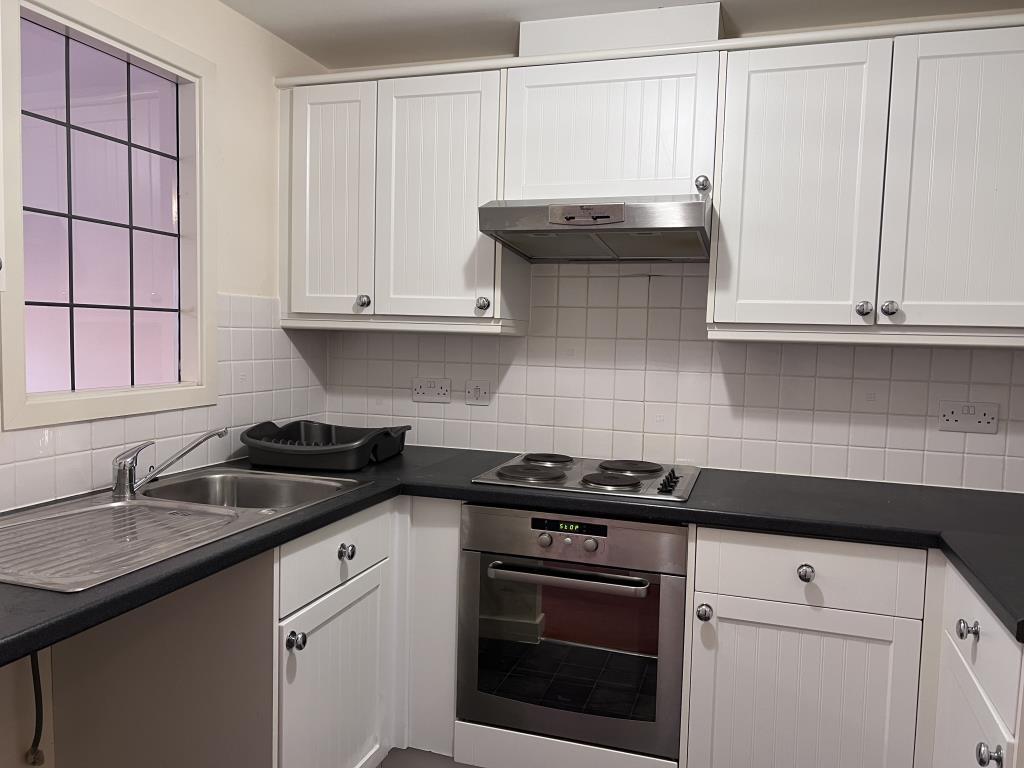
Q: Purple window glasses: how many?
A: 12